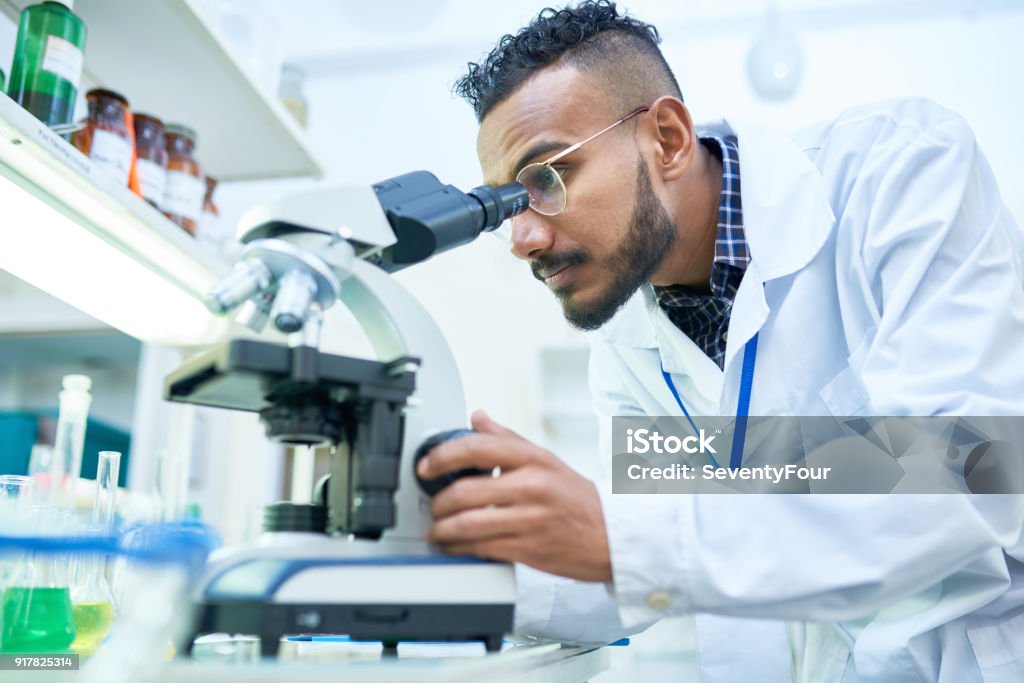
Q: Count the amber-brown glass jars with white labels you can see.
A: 4